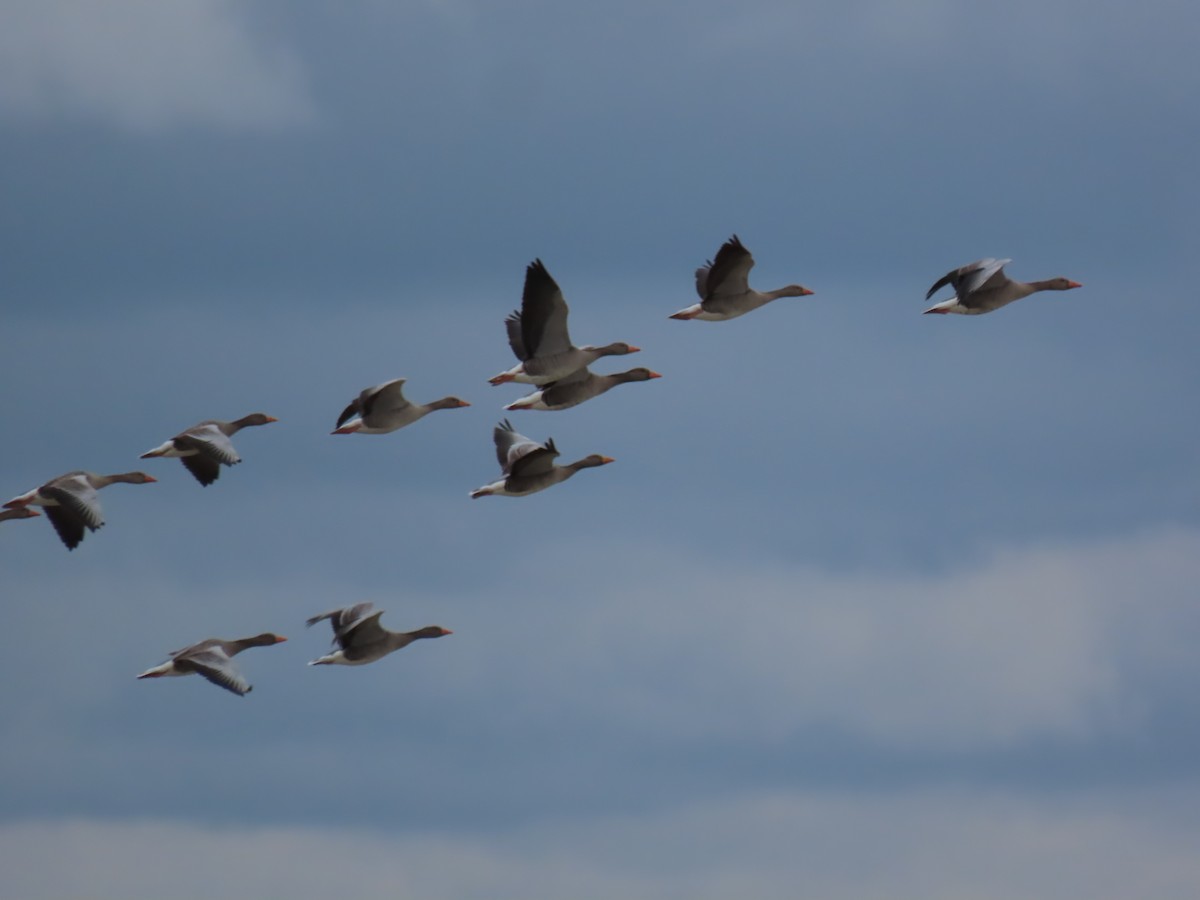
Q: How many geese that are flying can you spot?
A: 11